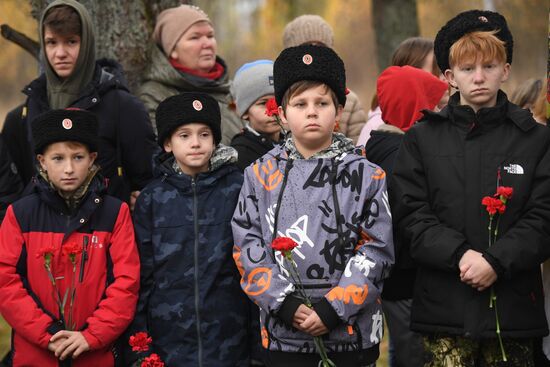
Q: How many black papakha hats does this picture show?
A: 4